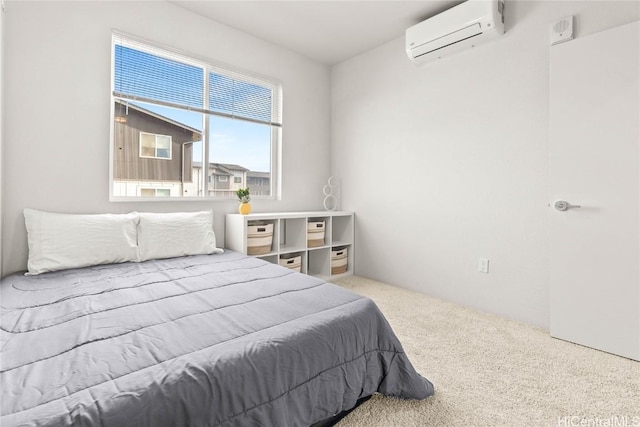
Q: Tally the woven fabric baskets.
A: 4